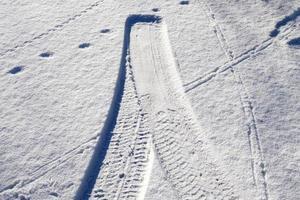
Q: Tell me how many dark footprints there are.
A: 6